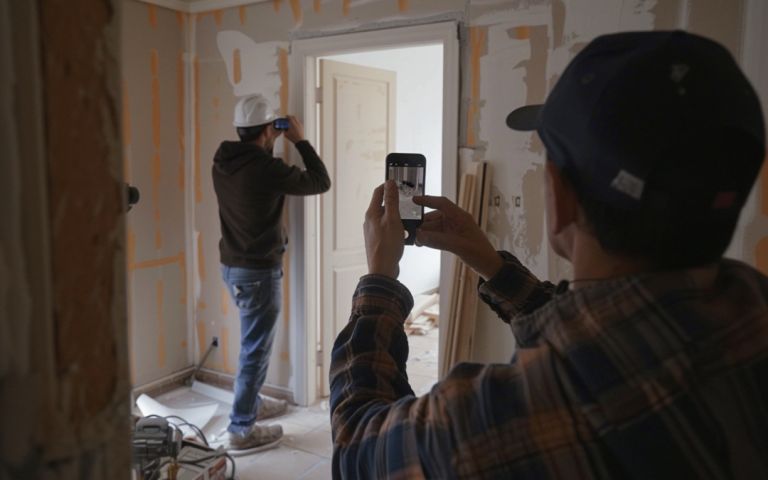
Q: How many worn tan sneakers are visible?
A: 2